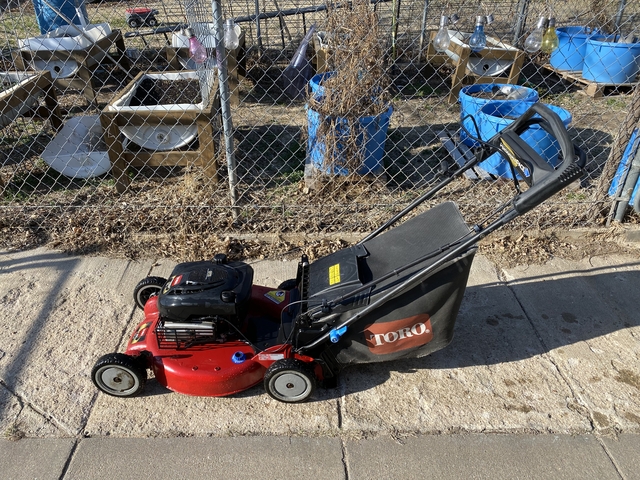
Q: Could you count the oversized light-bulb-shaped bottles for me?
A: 6